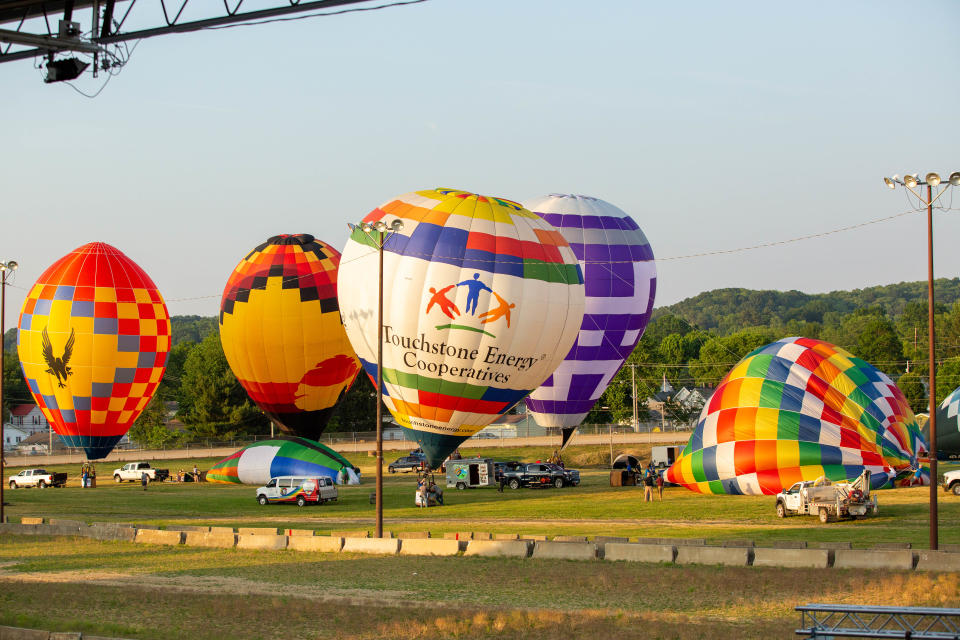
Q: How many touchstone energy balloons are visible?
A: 1